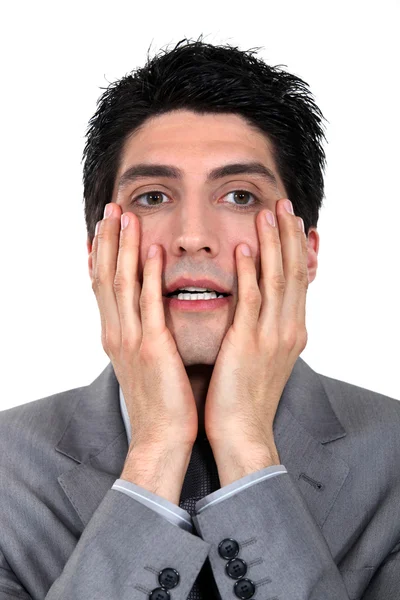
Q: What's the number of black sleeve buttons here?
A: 5